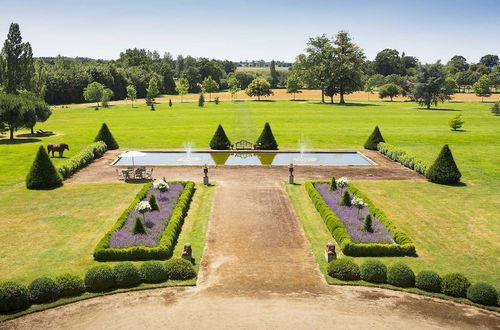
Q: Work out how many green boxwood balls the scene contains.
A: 13